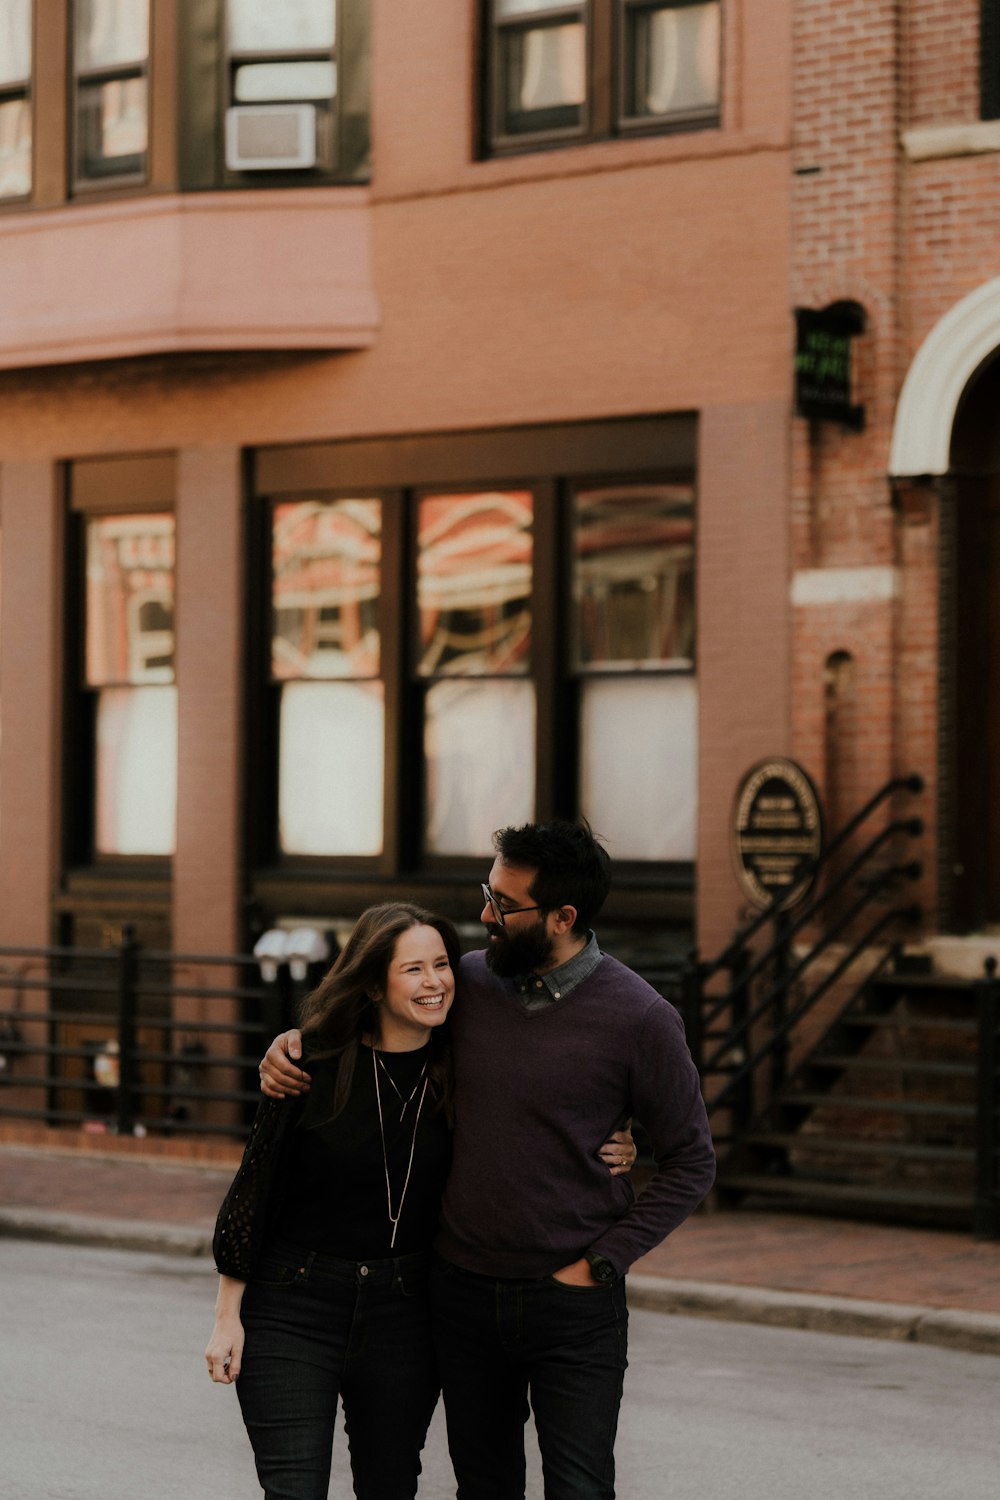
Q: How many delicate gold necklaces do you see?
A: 2